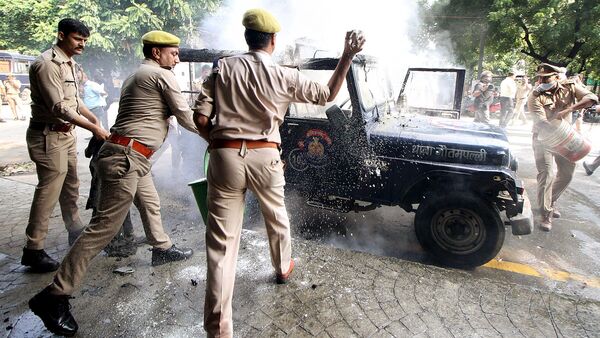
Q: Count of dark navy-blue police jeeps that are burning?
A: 1